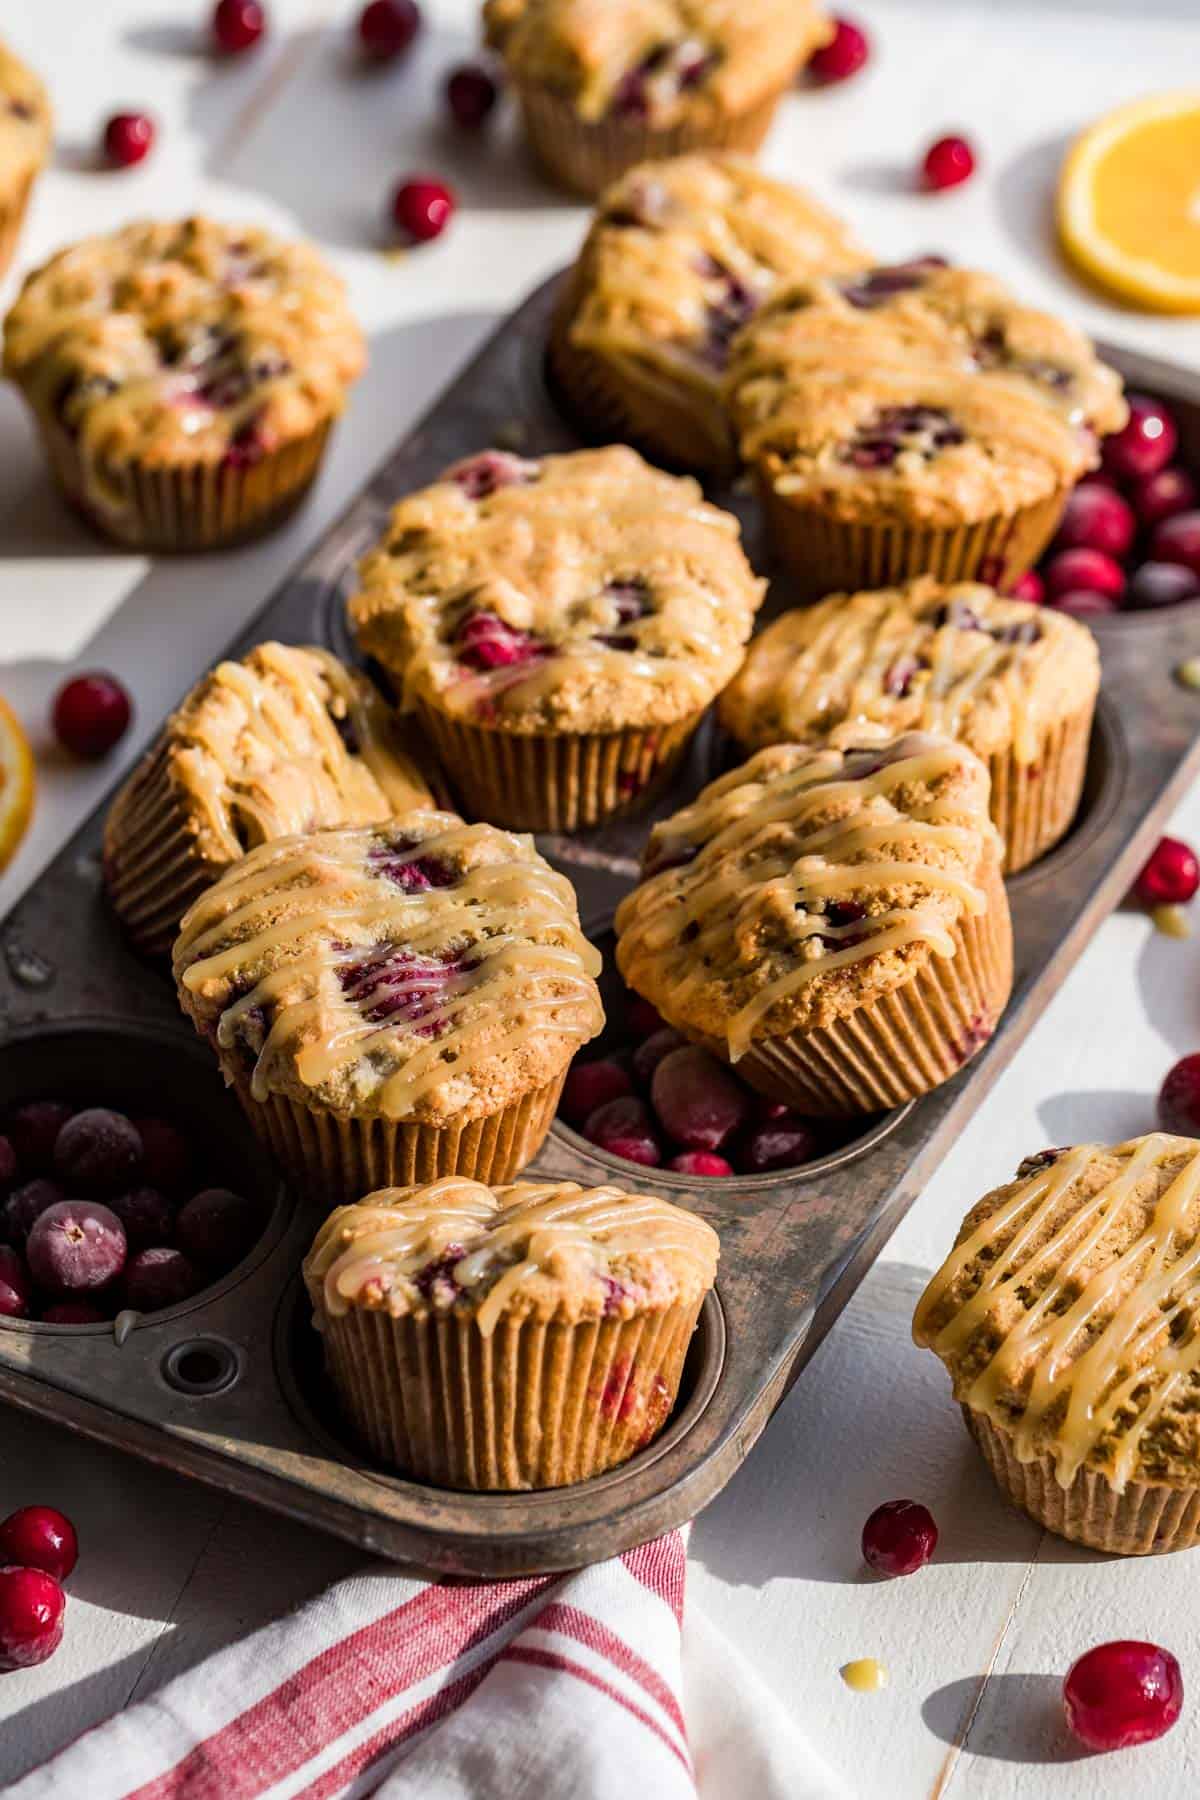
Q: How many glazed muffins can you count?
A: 12